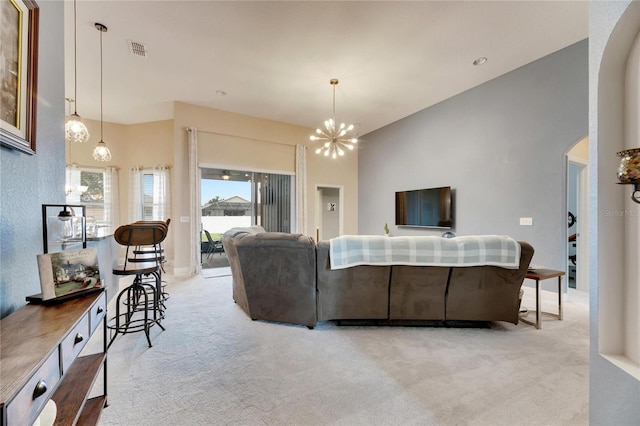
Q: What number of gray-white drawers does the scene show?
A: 3